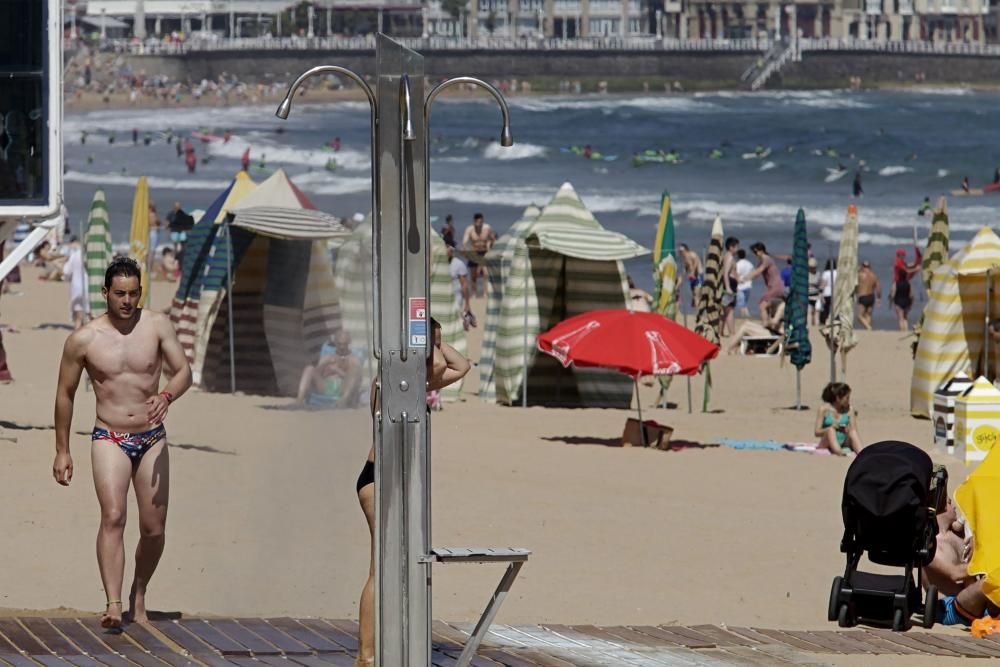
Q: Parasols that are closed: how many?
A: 7